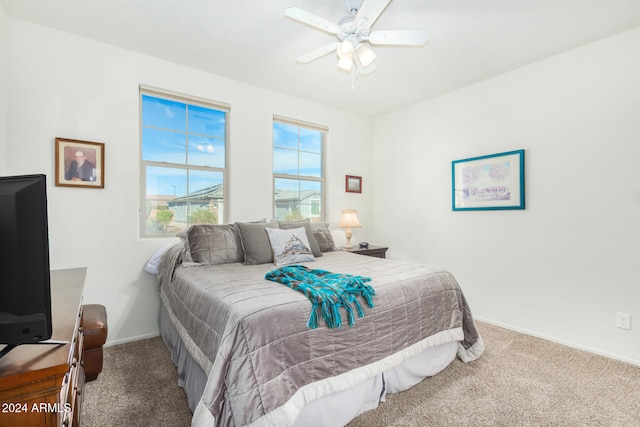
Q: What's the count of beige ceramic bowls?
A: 0